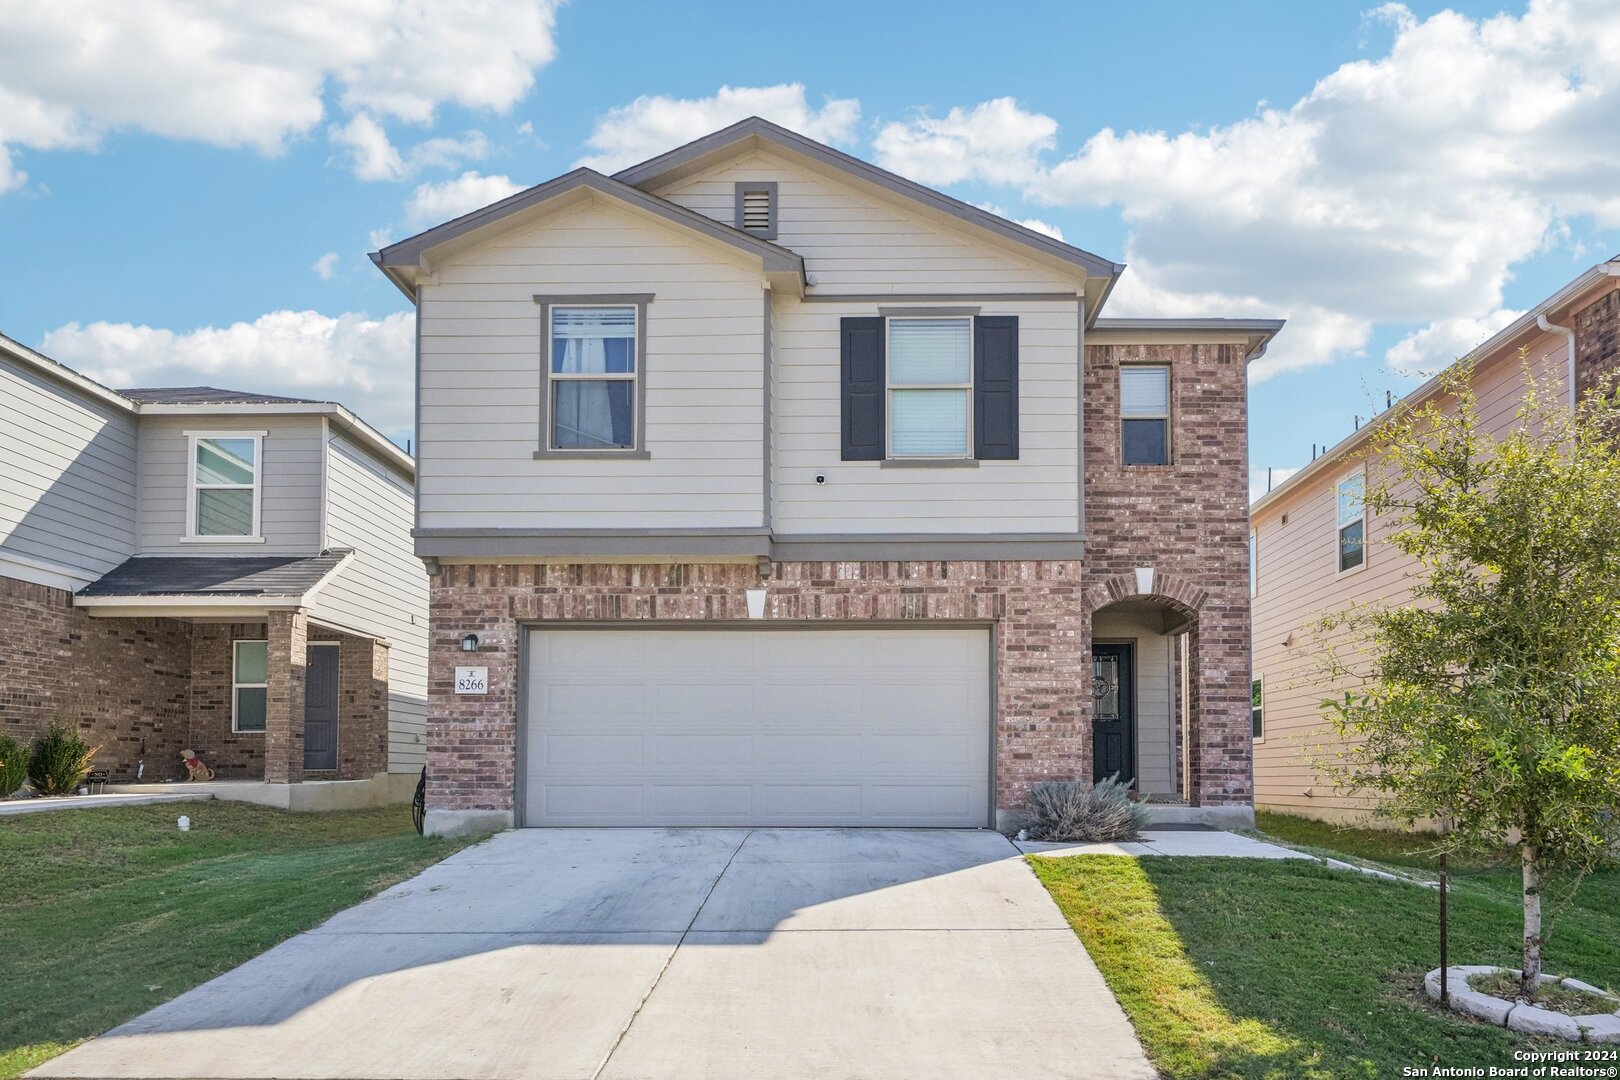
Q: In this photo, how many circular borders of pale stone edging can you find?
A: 1